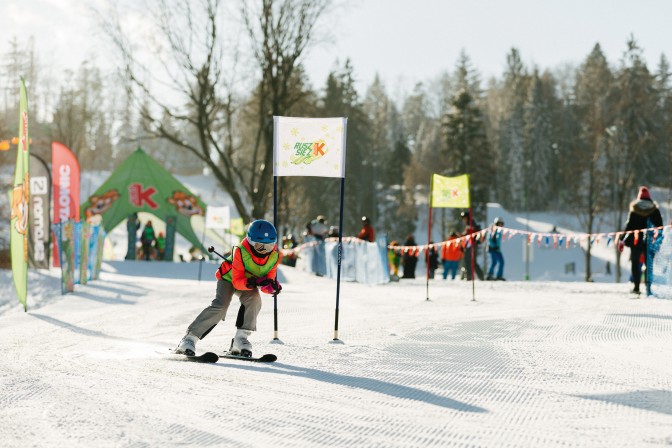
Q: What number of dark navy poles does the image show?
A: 2